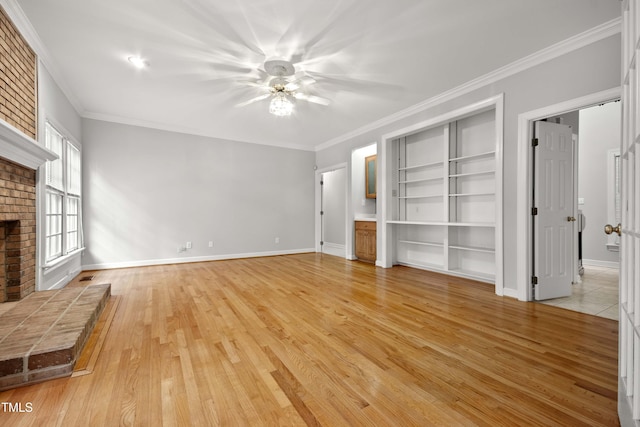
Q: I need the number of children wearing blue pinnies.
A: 0